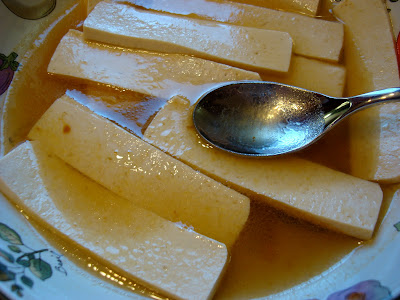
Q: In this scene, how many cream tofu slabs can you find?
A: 9